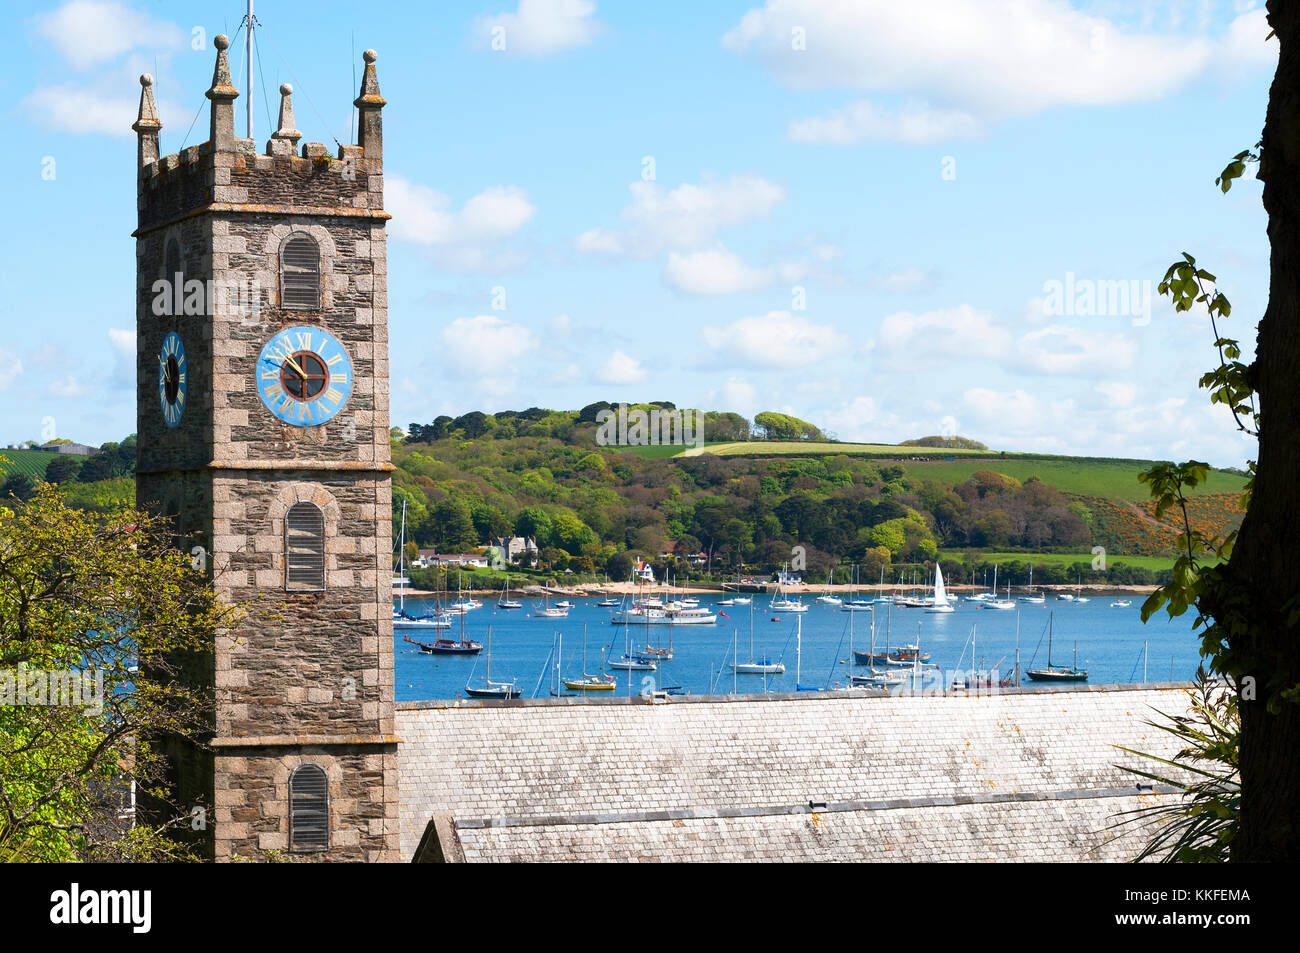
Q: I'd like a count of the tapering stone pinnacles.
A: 4